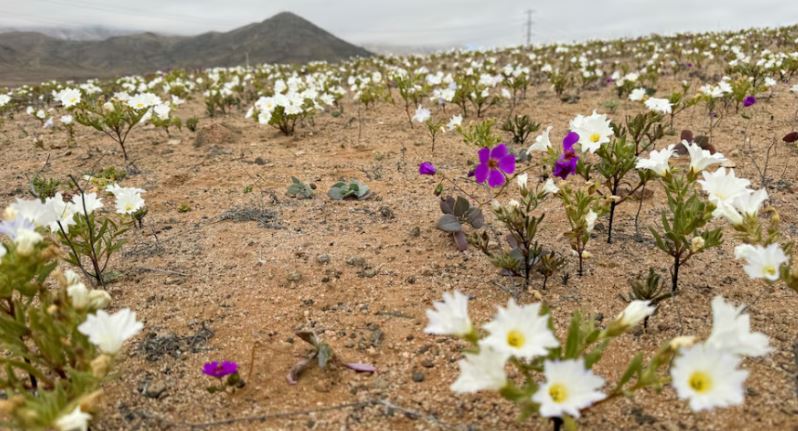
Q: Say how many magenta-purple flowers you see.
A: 5